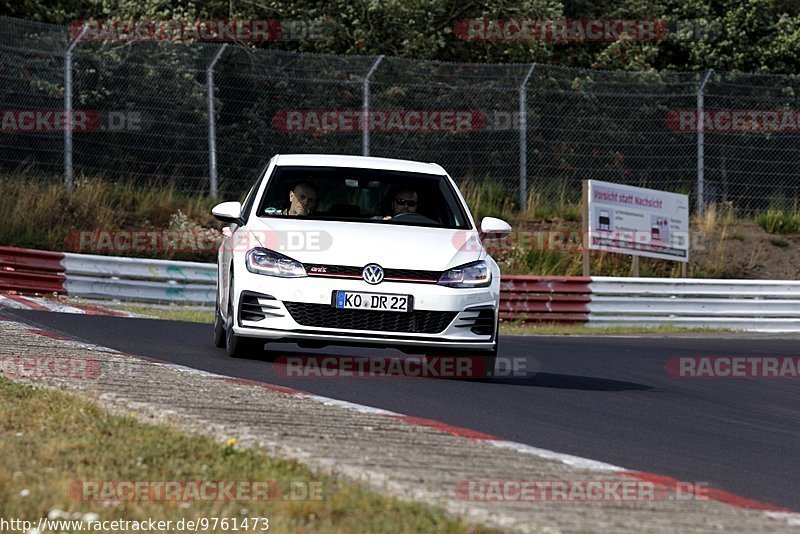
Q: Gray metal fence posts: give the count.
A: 5